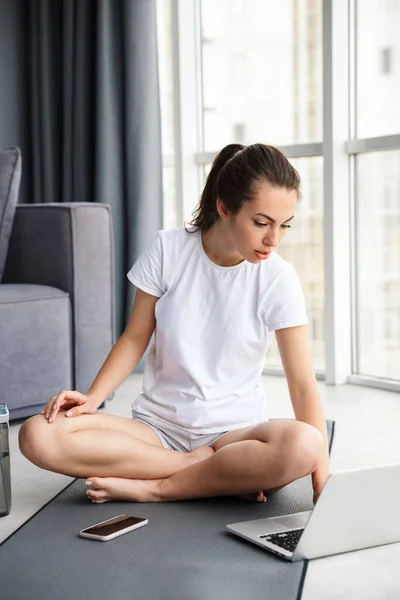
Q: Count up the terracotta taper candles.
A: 0